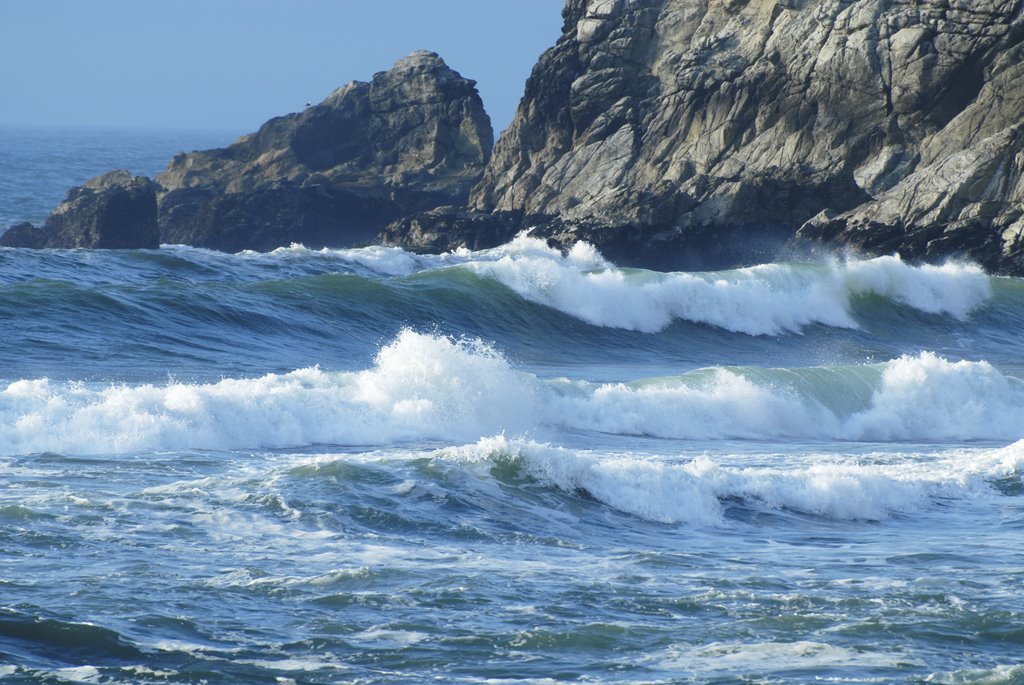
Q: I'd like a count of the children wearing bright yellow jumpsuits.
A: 0